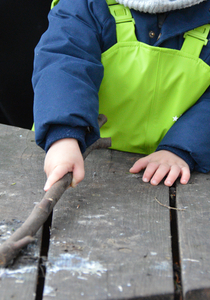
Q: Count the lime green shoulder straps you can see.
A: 2